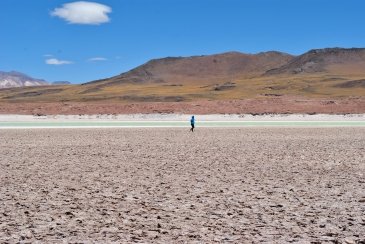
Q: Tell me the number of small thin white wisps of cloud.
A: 2